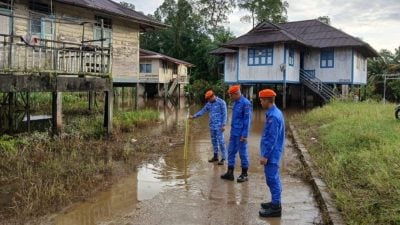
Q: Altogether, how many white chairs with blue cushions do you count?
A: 0